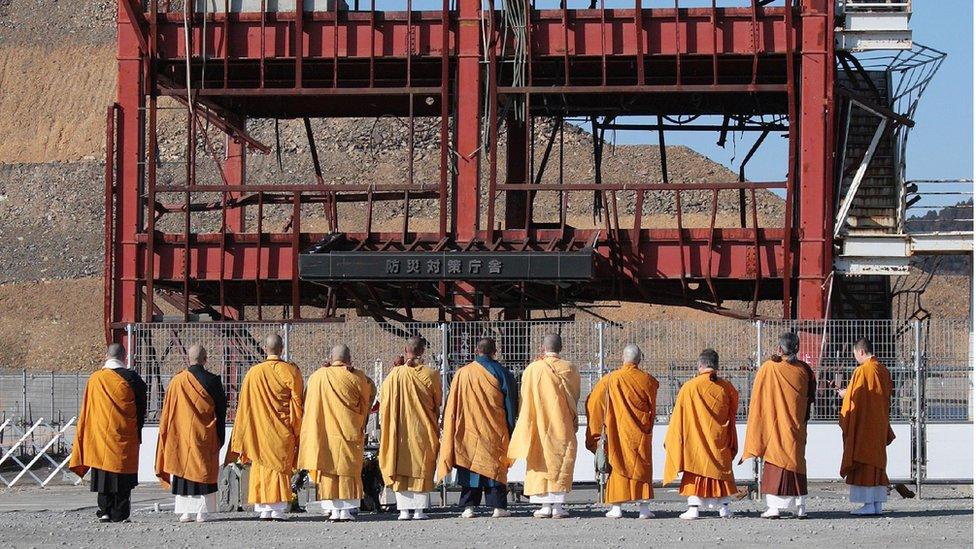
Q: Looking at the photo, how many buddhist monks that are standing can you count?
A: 11